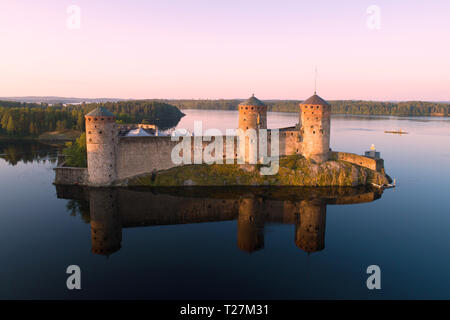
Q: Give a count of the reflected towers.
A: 3